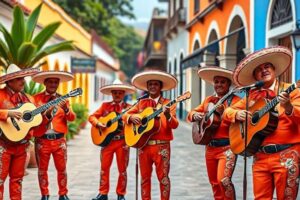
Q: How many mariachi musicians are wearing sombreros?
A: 6